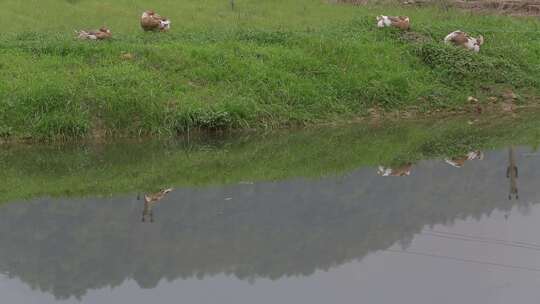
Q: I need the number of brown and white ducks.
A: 4